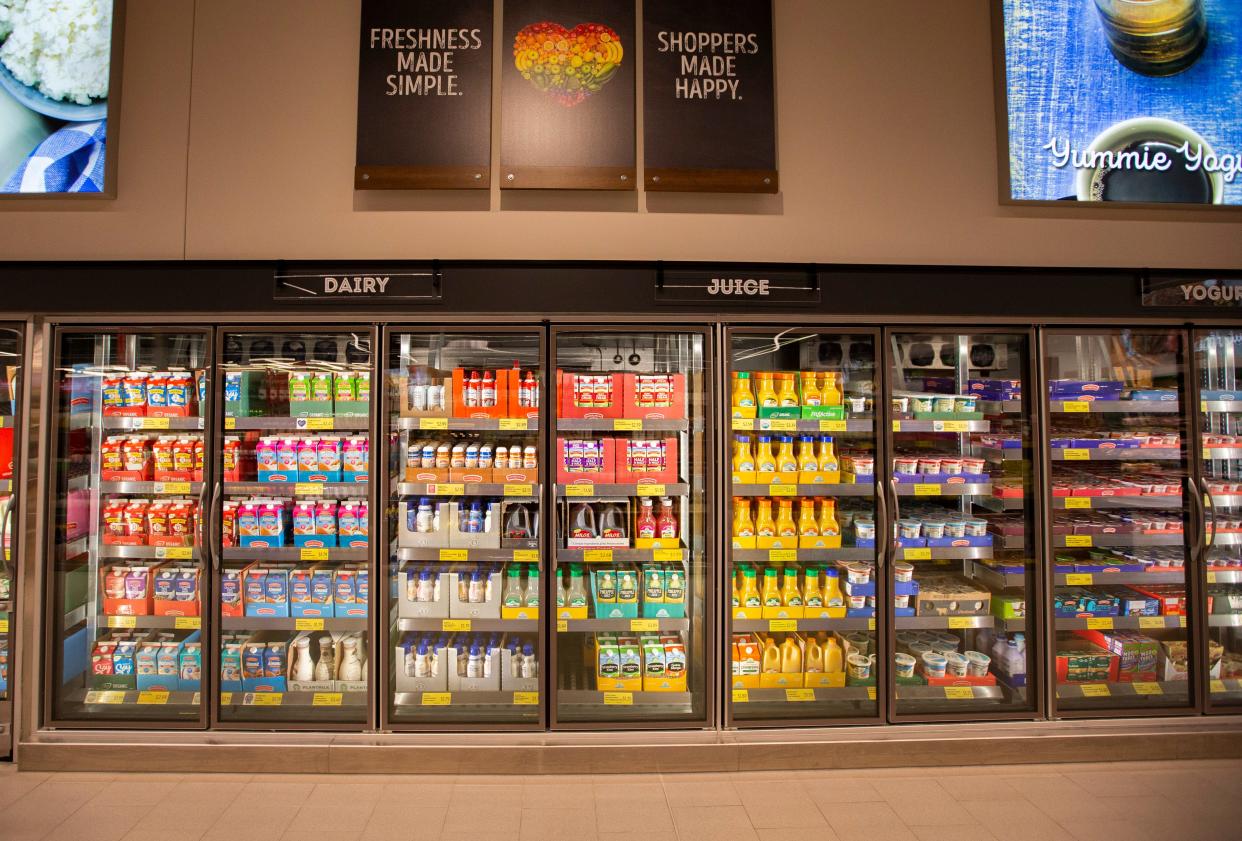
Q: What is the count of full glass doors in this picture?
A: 7